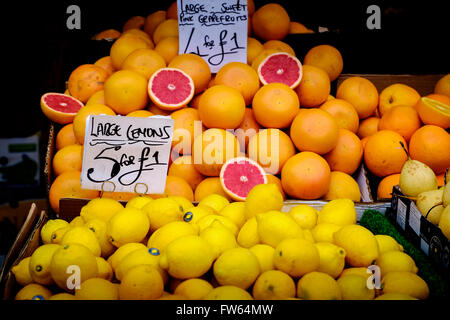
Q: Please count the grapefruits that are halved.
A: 4